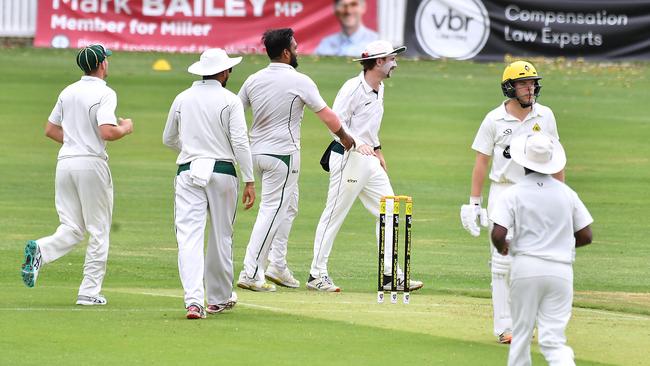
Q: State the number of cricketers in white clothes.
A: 6